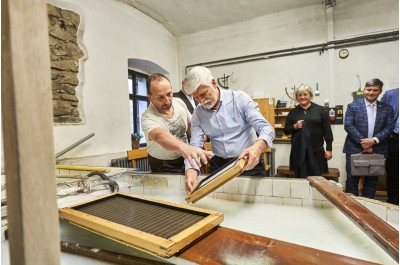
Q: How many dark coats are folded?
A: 1